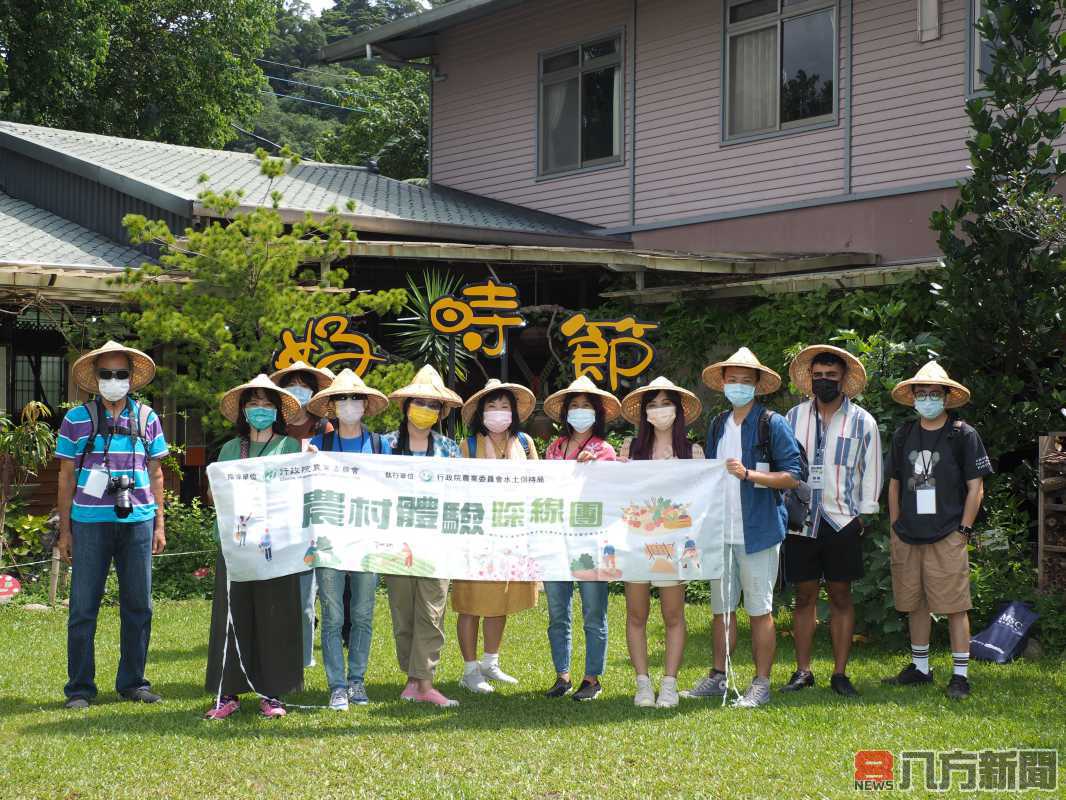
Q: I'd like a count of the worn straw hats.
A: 11